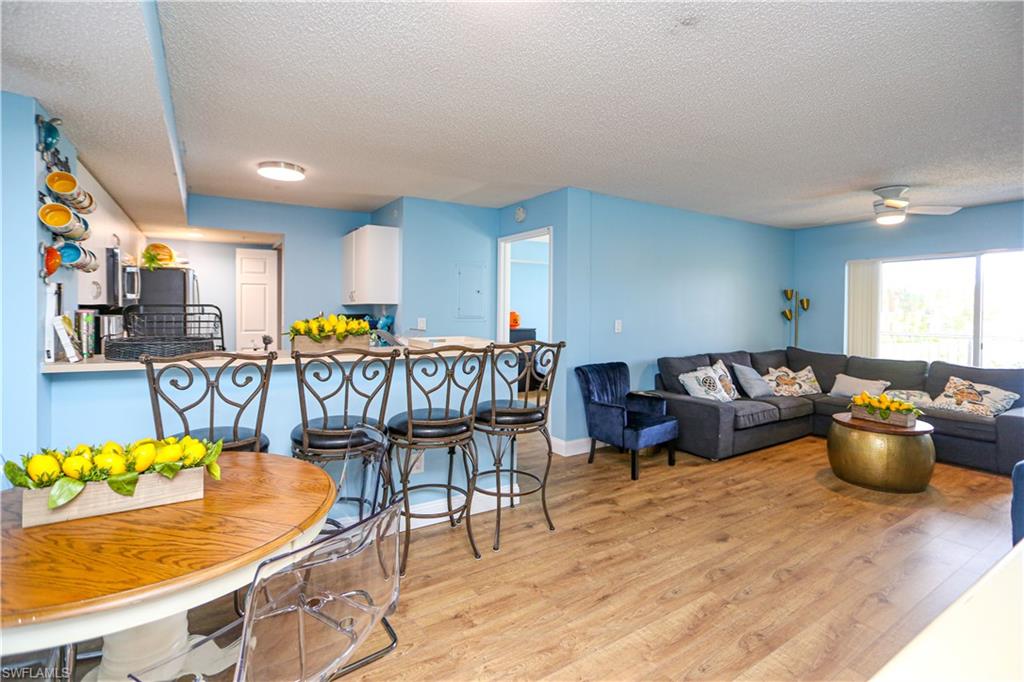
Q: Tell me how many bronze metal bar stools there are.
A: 4